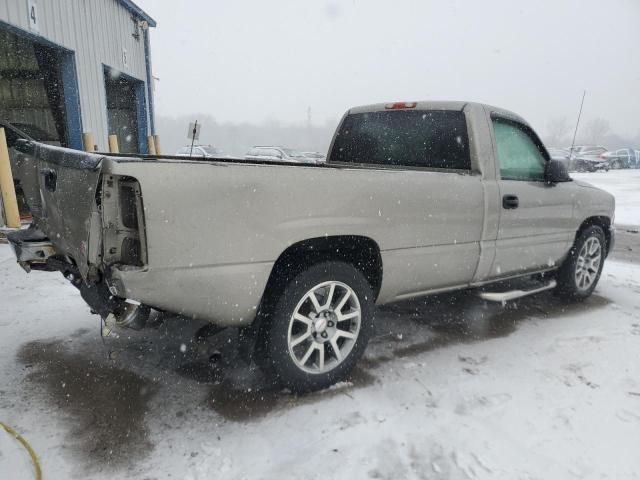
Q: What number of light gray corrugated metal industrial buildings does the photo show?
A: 1